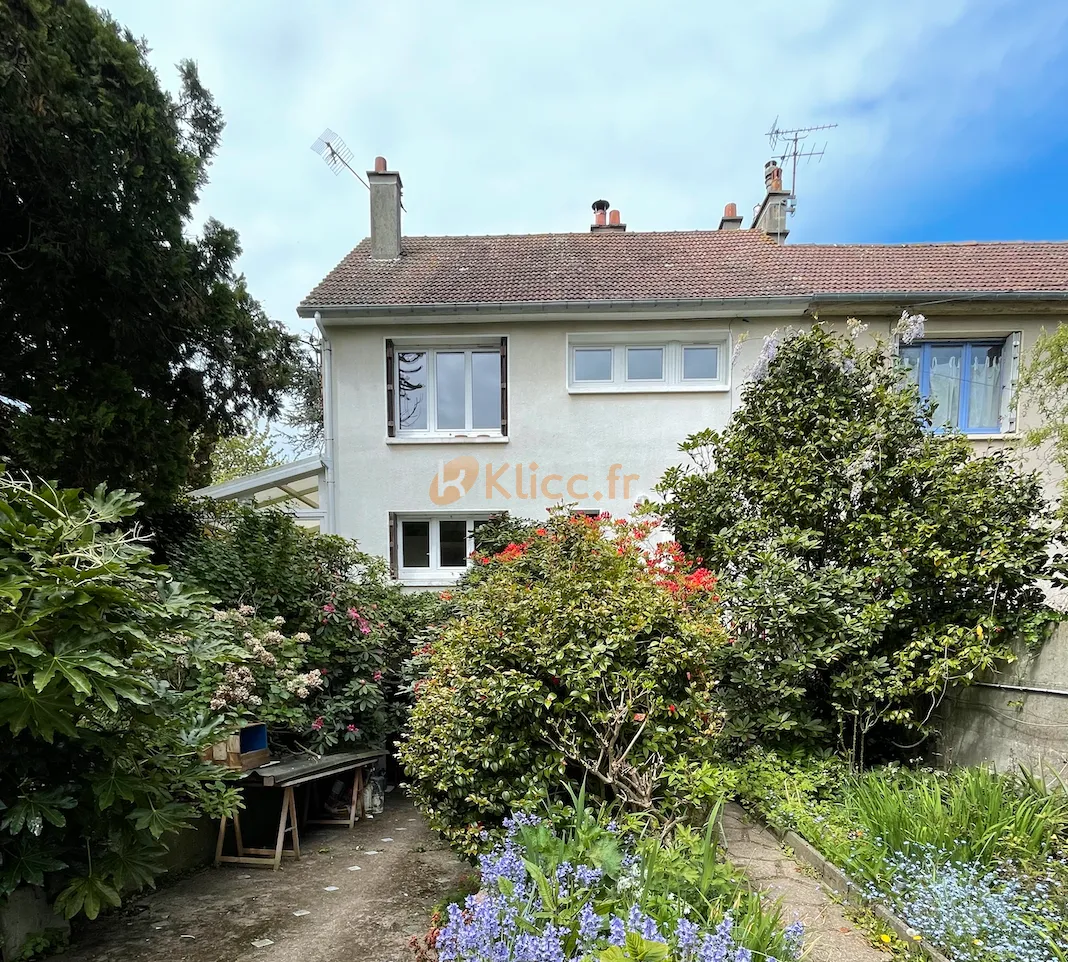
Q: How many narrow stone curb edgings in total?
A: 1